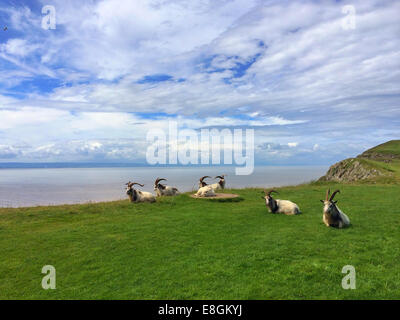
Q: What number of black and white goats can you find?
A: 6